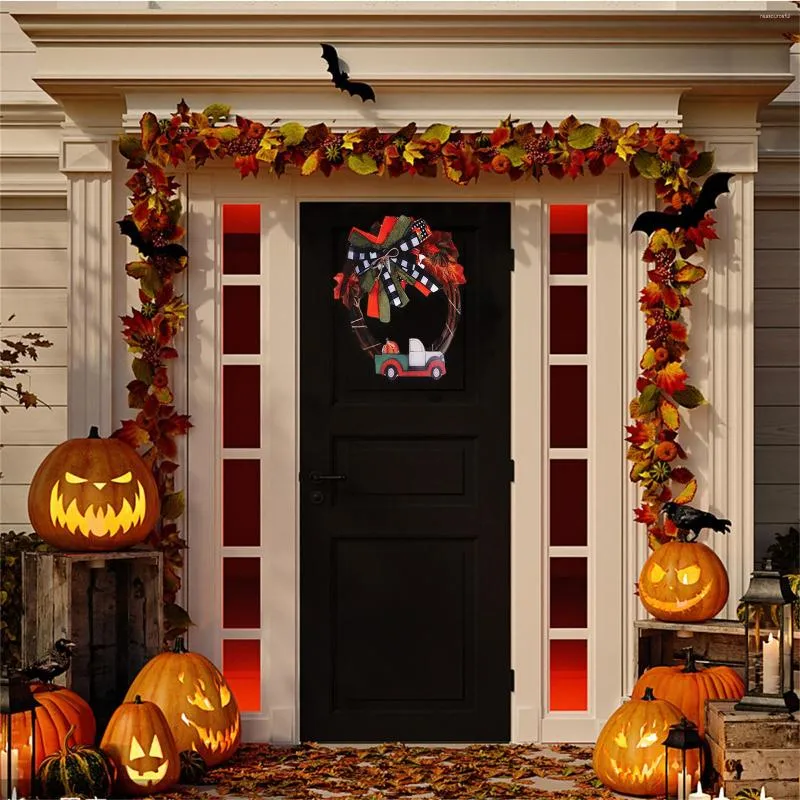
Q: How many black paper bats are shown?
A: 3